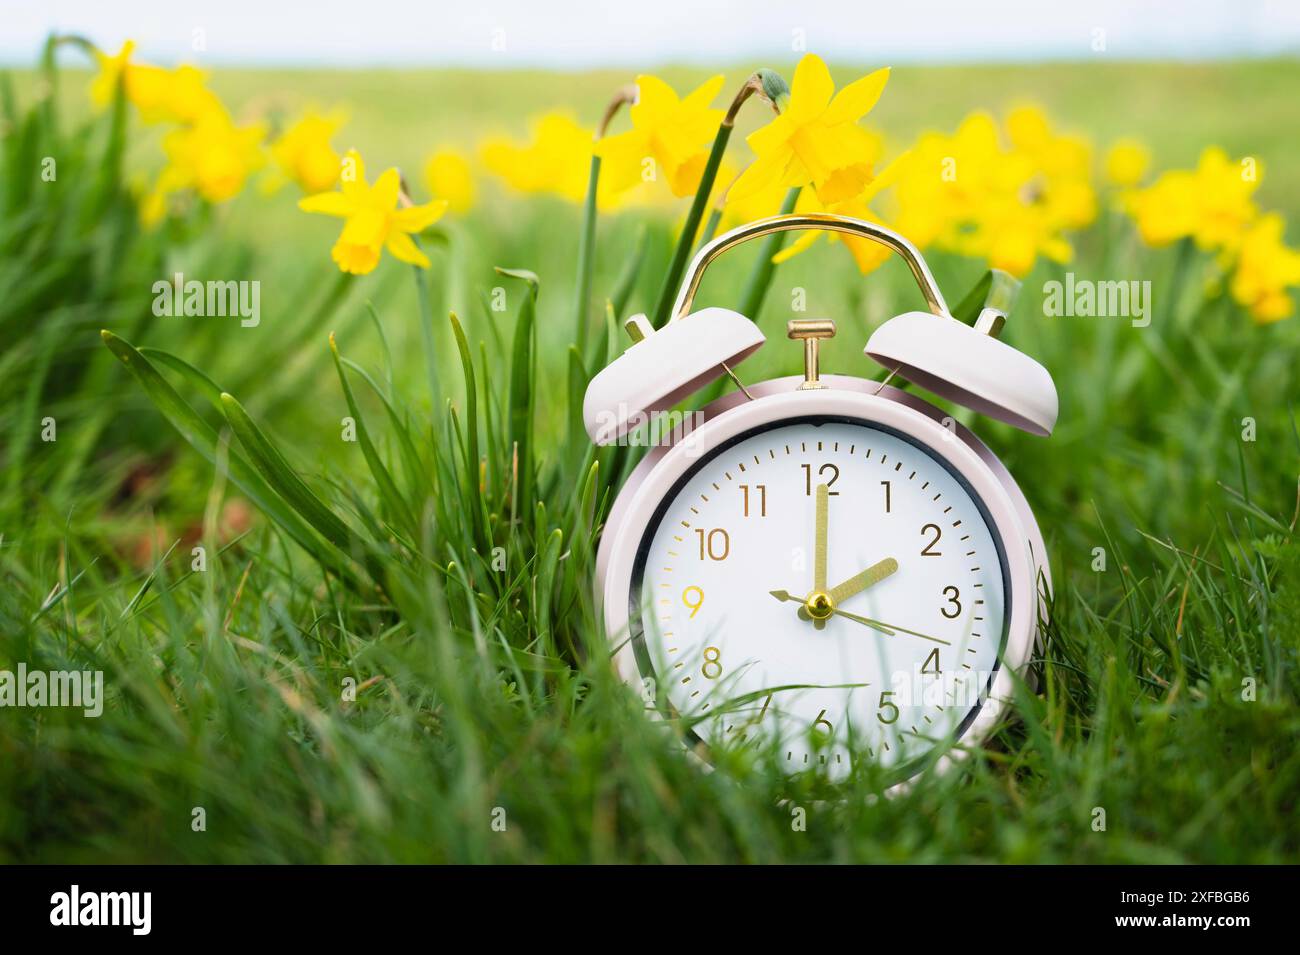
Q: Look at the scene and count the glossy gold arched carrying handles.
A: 1